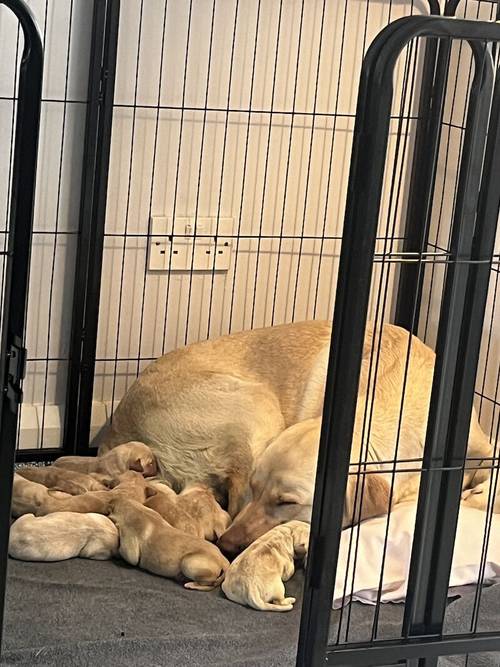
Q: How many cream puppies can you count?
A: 2